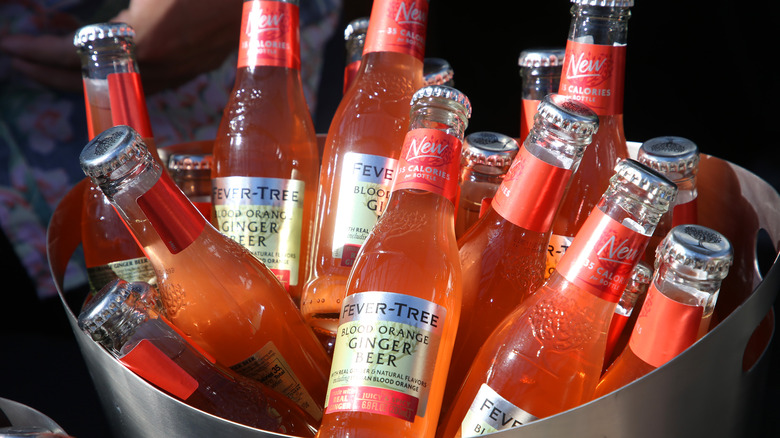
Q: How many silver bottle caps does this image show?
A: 15